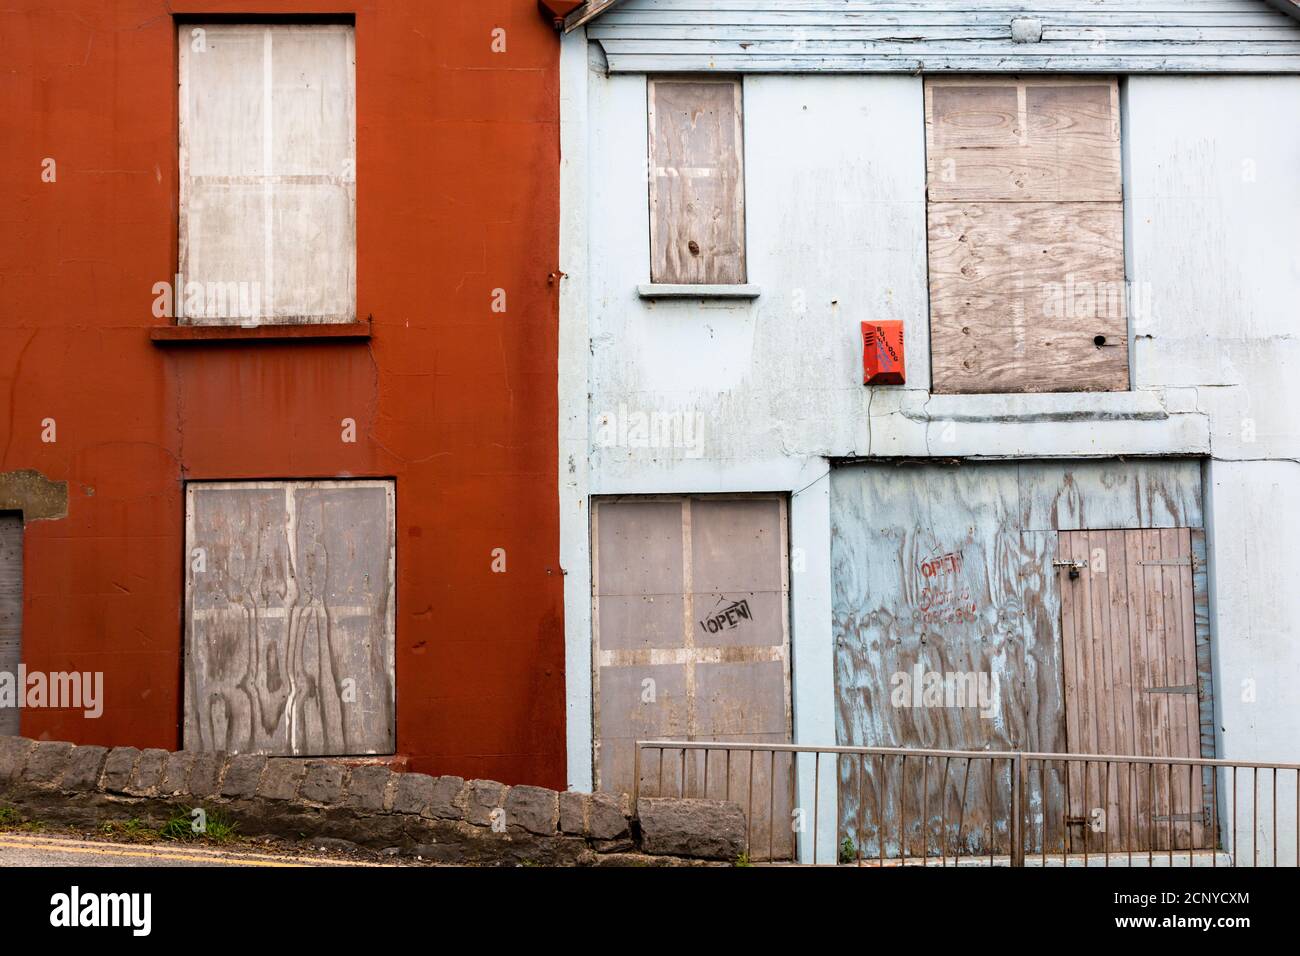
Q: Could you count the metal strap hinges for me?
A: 3